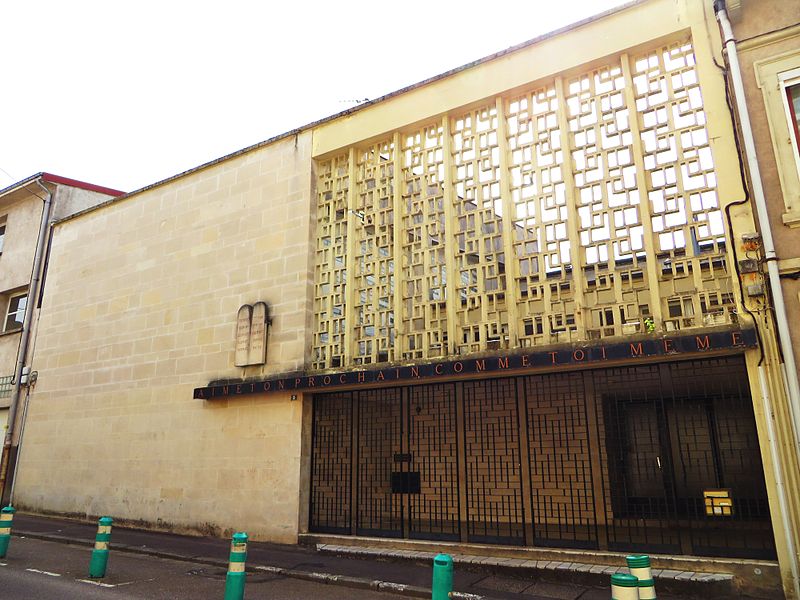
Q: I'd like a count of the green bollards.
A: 6